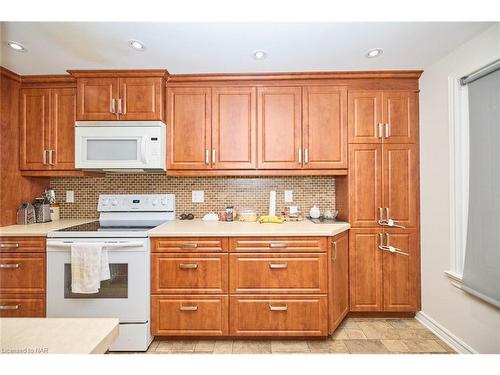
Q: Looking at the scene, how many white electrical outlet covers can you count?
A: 3